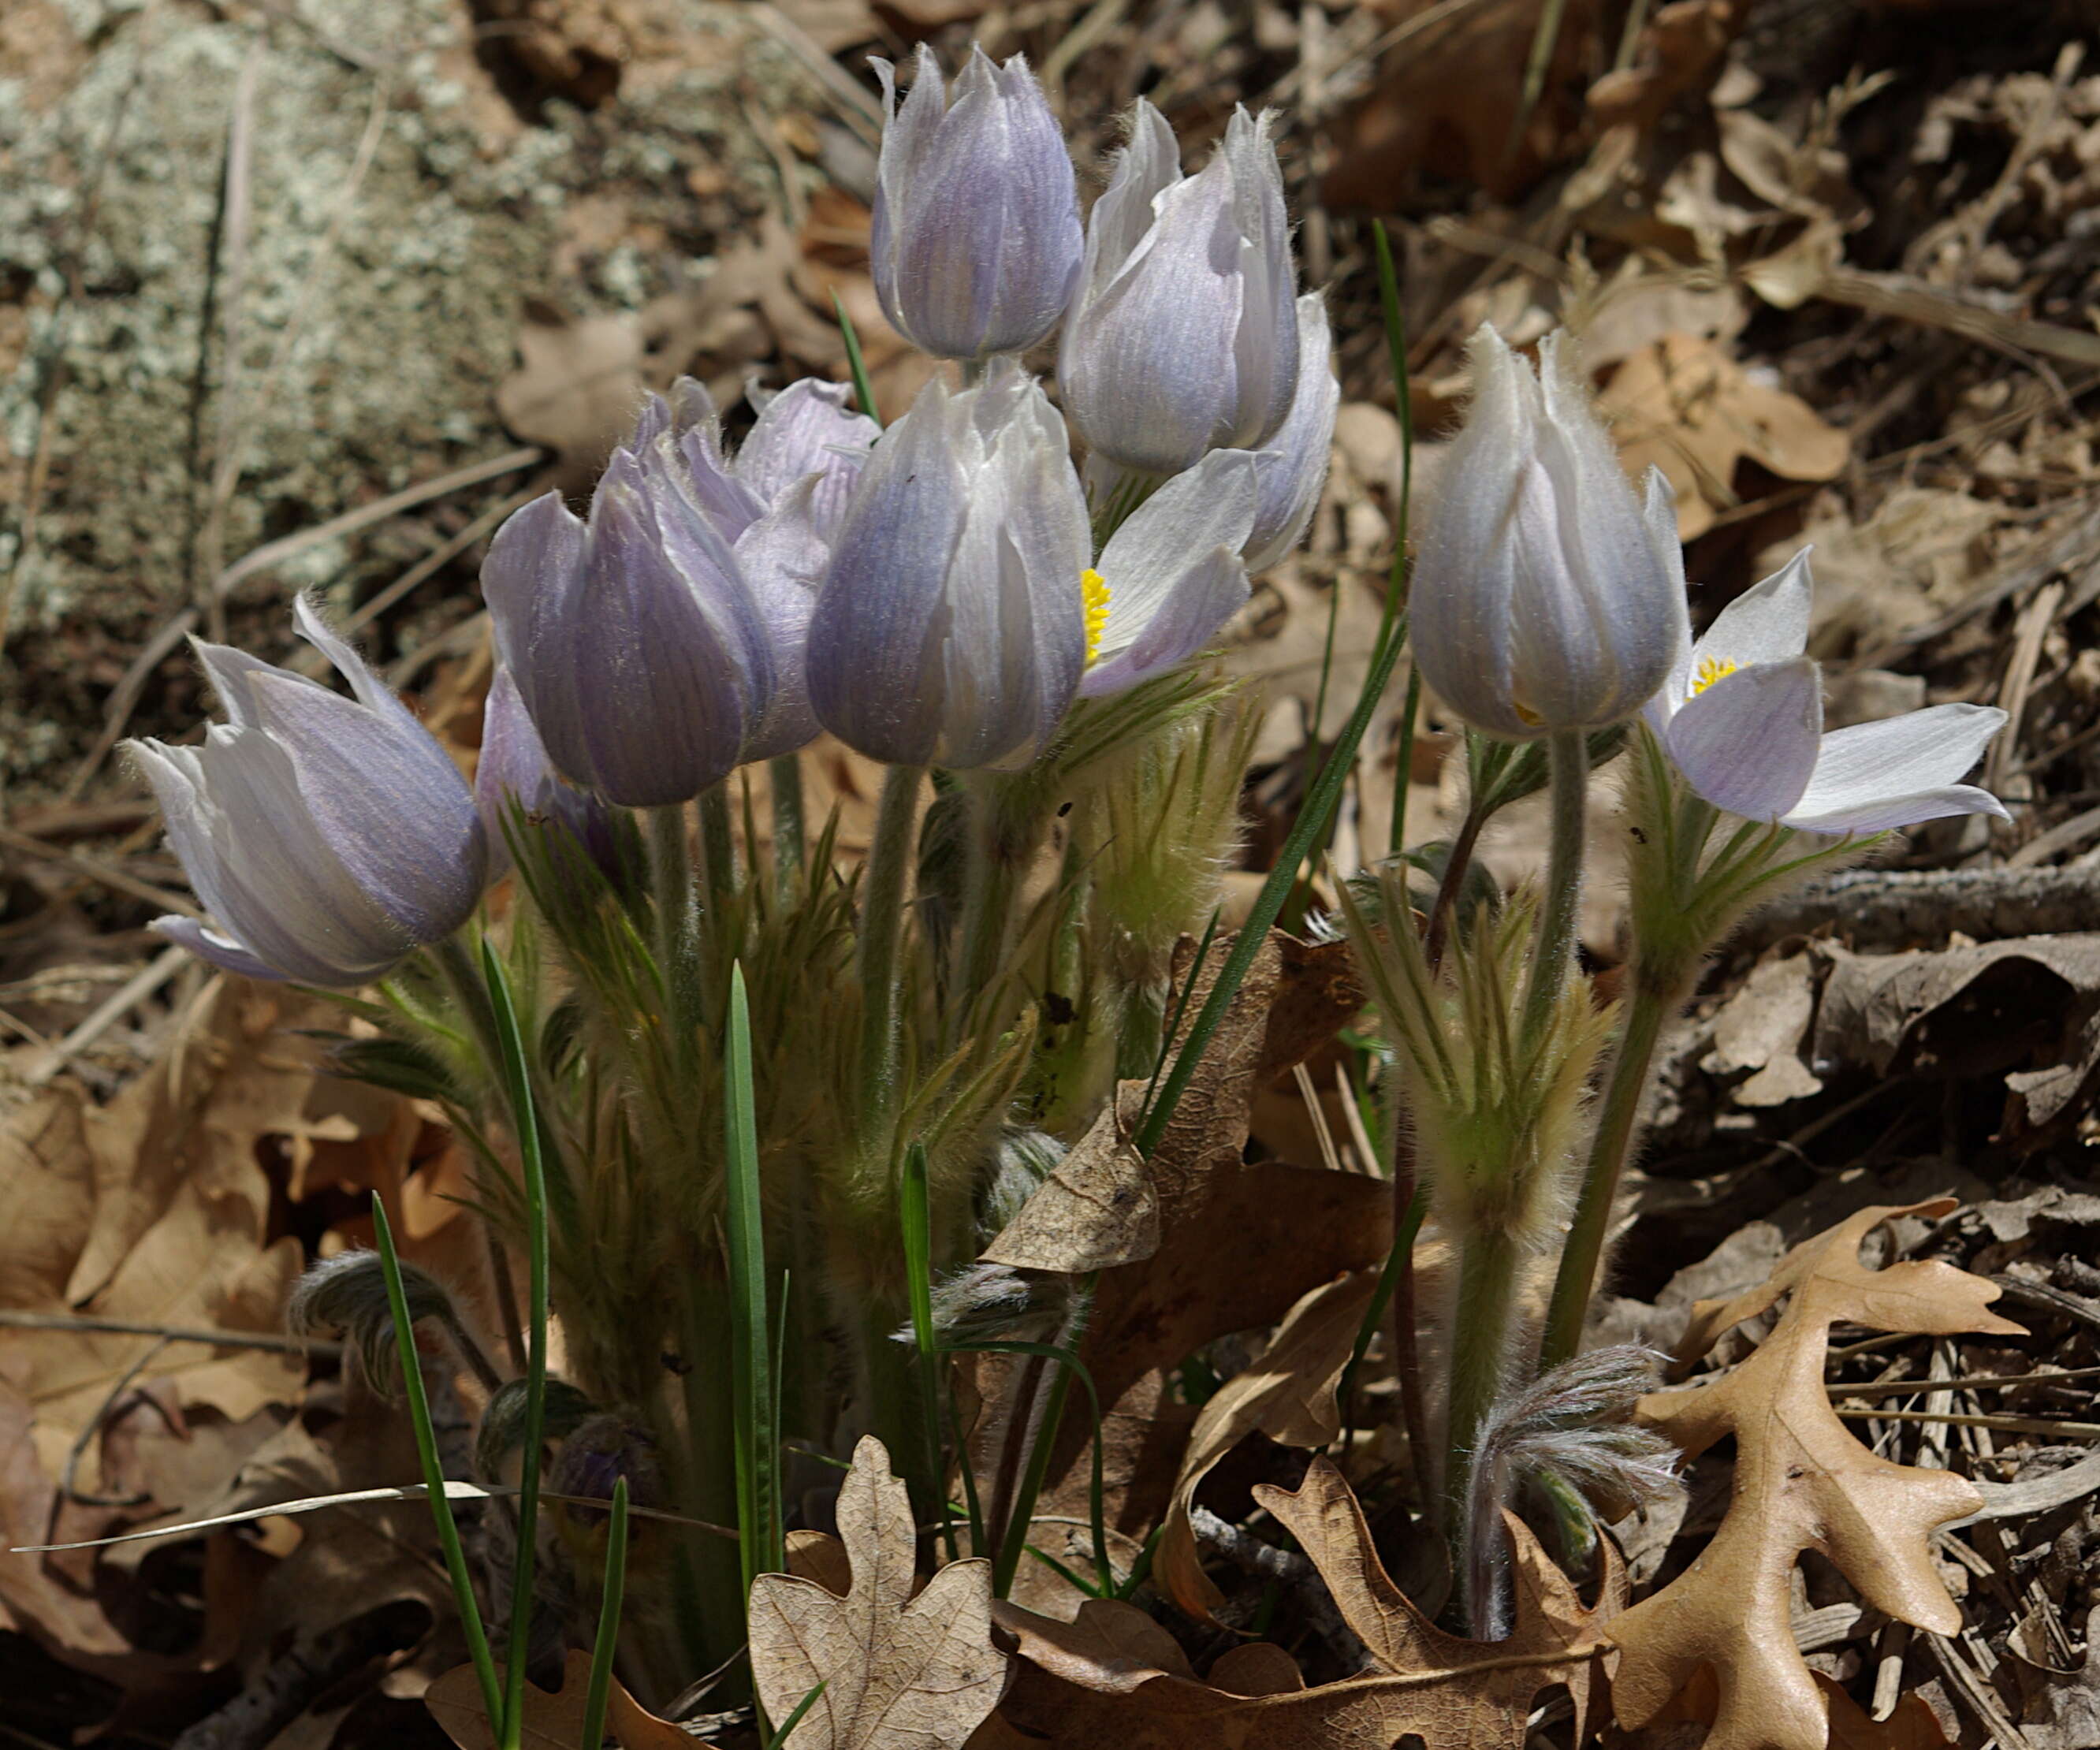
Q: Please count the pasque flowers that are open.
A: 2